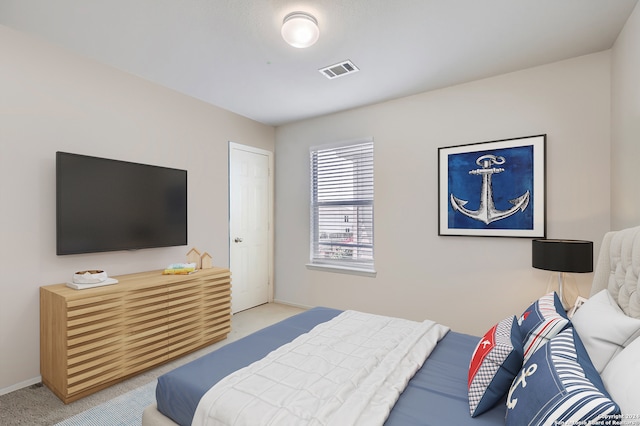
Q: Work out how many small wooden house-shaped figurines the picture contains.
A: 2